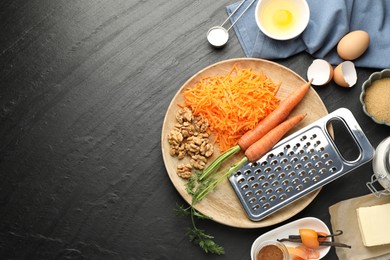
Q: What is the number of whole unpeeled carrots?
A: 2